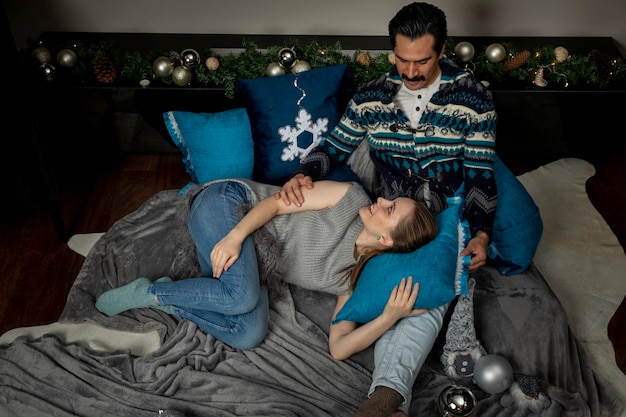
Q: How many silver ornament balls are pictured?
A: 13